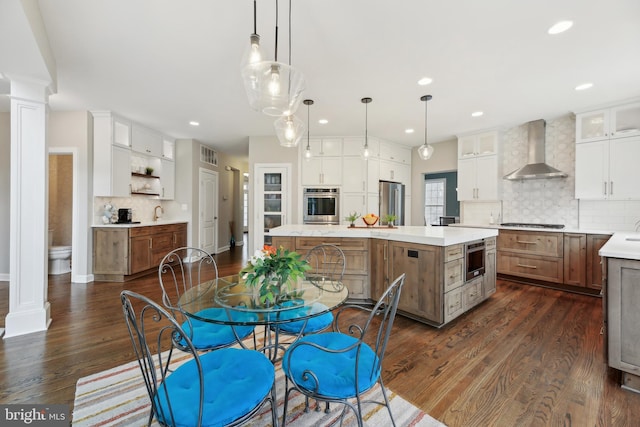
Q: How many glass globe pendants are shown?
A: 6